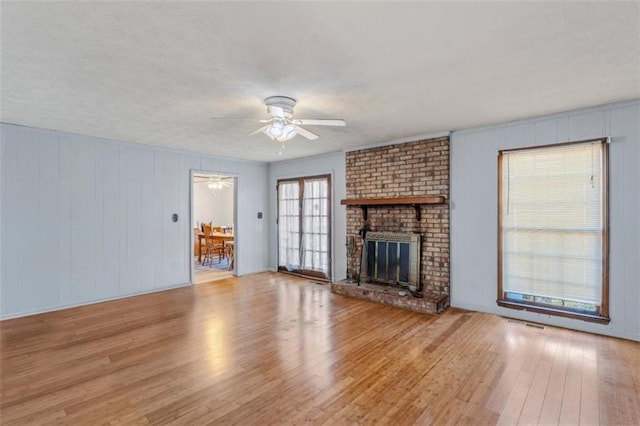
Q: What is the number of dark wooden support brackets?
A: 2